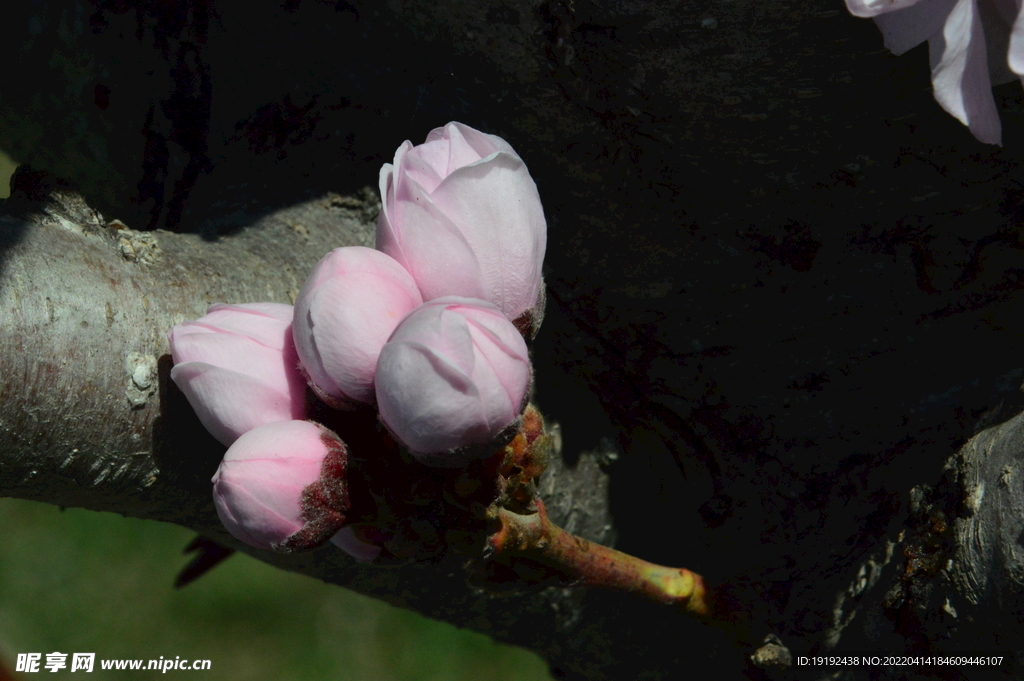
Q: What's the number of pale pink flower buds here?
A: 5